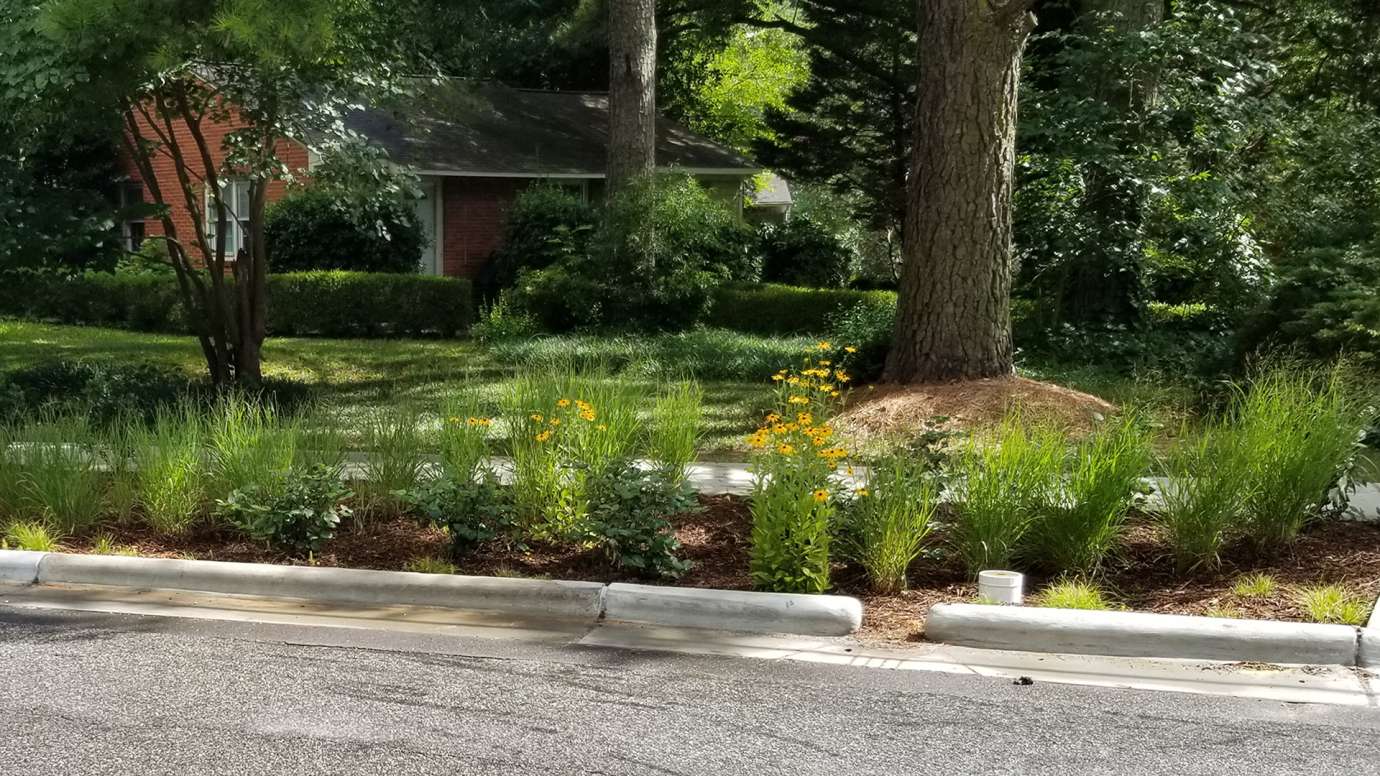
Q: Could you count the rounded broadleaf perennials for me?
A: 3